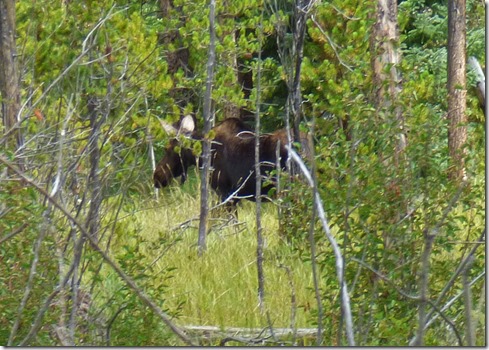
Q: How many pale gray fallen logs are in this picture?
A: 1